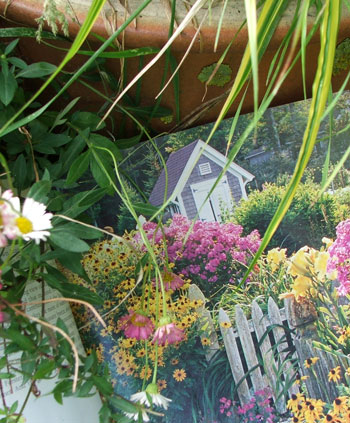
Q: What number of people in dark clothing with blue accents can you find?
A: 0